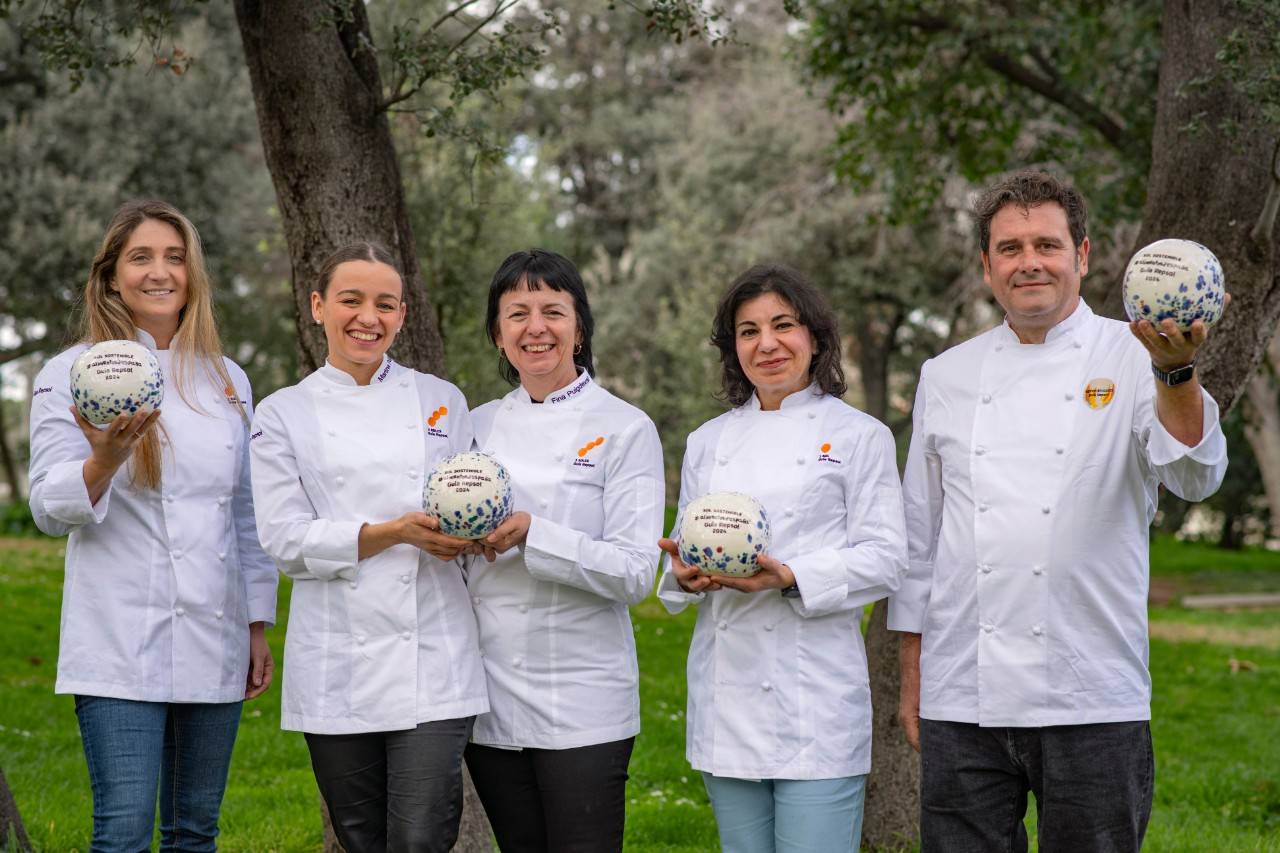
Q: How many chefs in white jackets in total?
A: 5